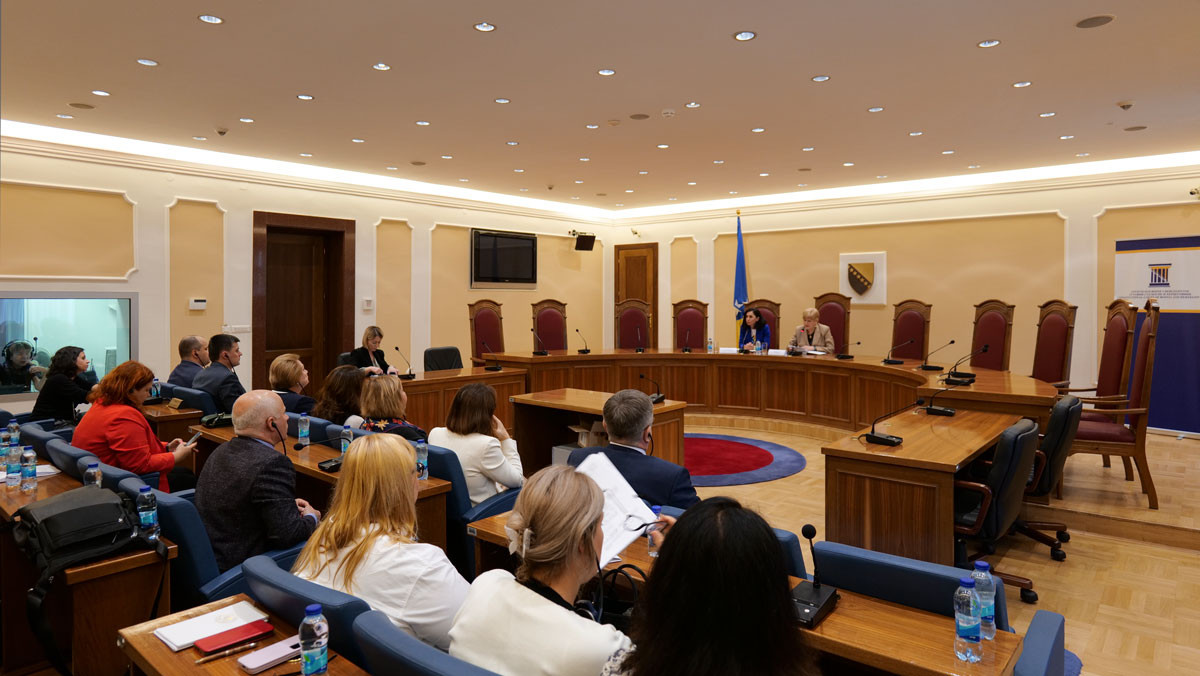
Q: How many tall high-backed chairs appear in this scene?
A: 11